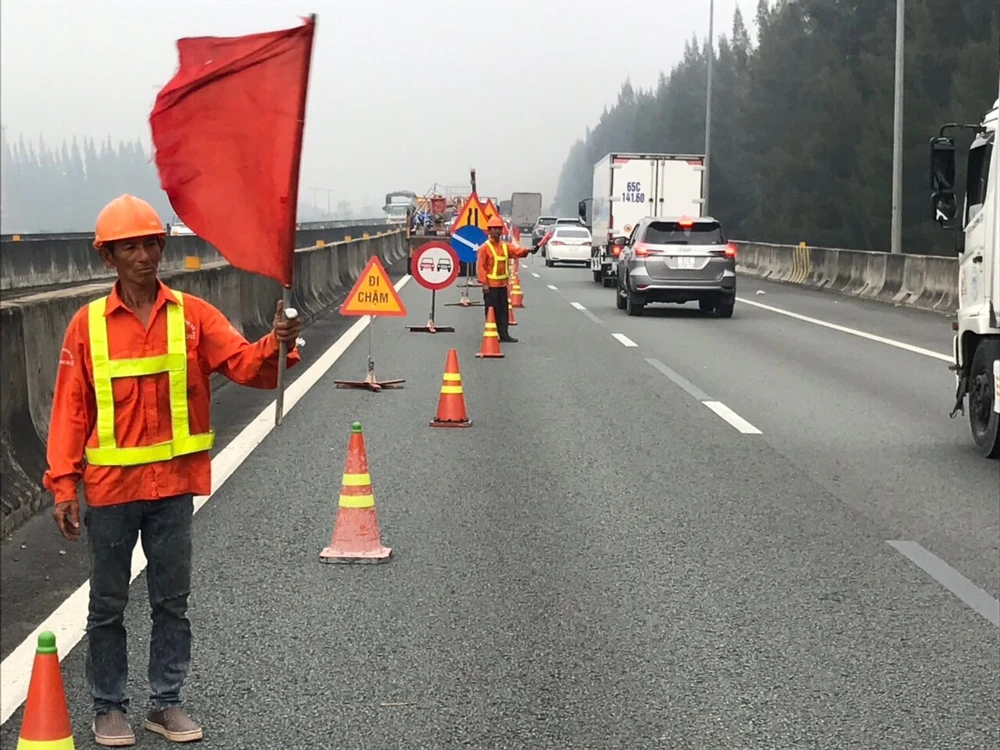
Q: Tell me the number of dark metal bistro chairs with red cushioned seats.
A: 0